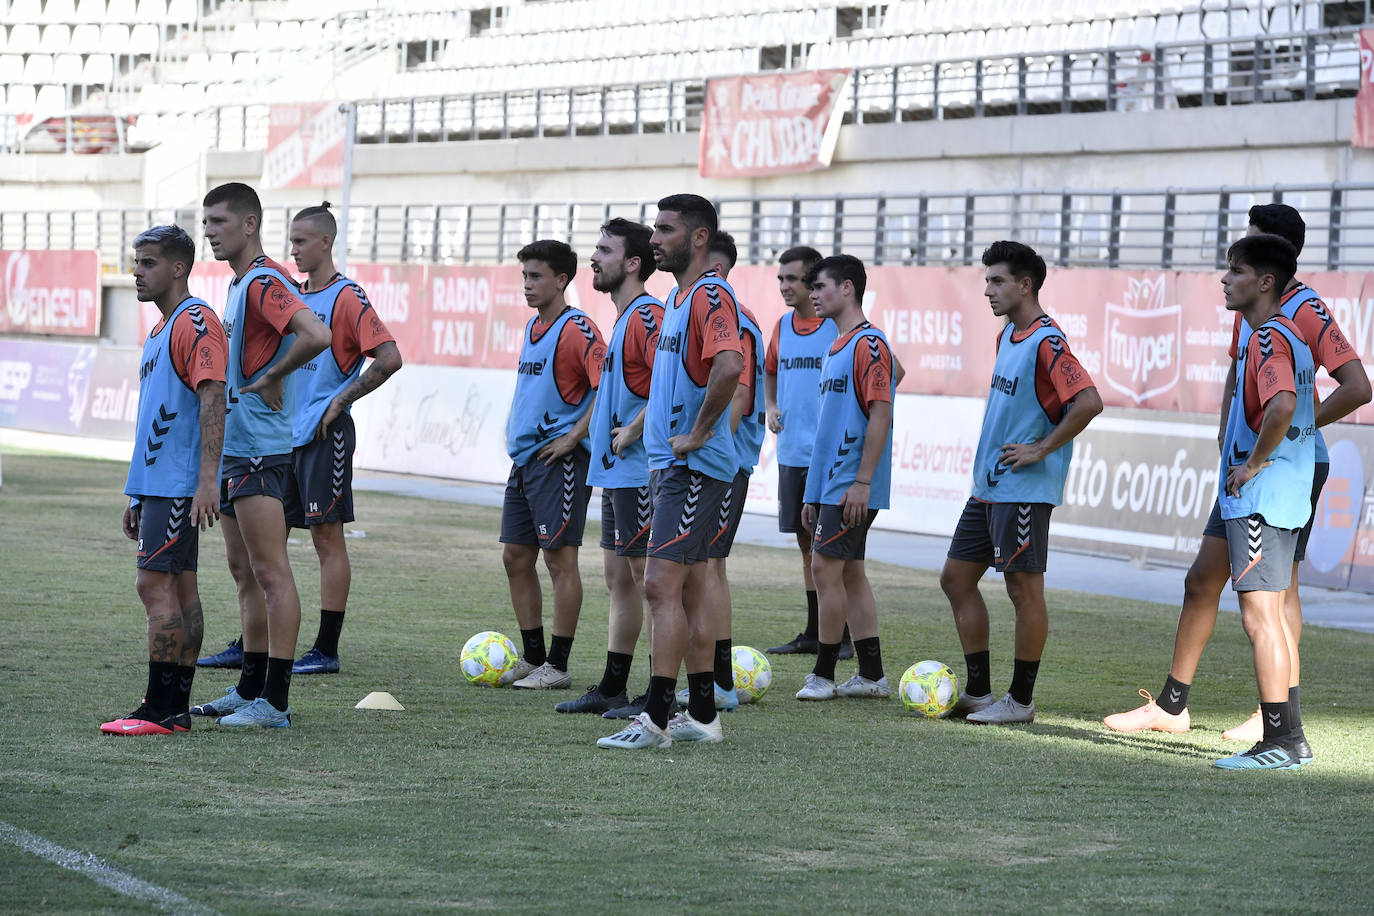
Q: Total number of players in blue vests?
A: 12